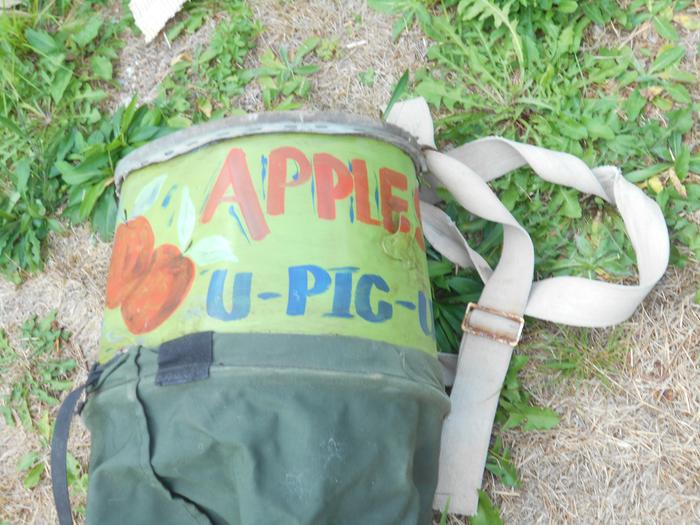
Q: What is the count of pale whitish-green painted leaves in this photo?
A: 3